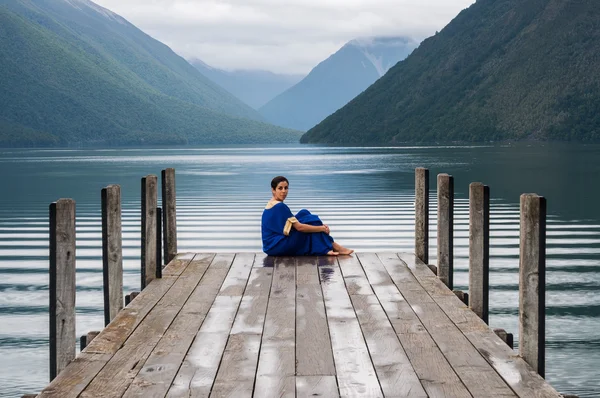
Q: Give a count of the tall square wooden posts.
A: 8